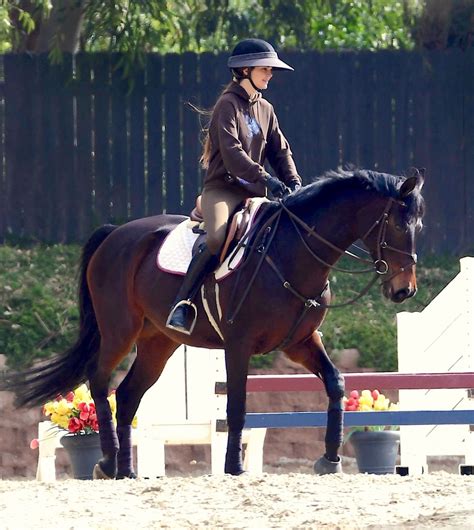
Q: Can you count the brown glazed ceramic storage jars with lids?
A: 0